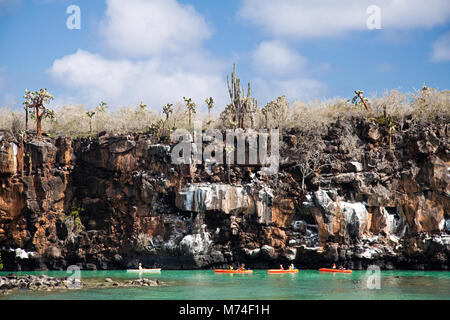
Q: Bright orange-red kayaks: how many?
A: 3